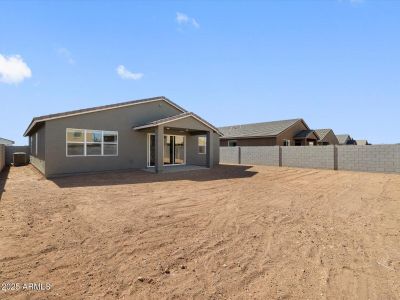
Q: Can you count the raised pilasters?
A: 3